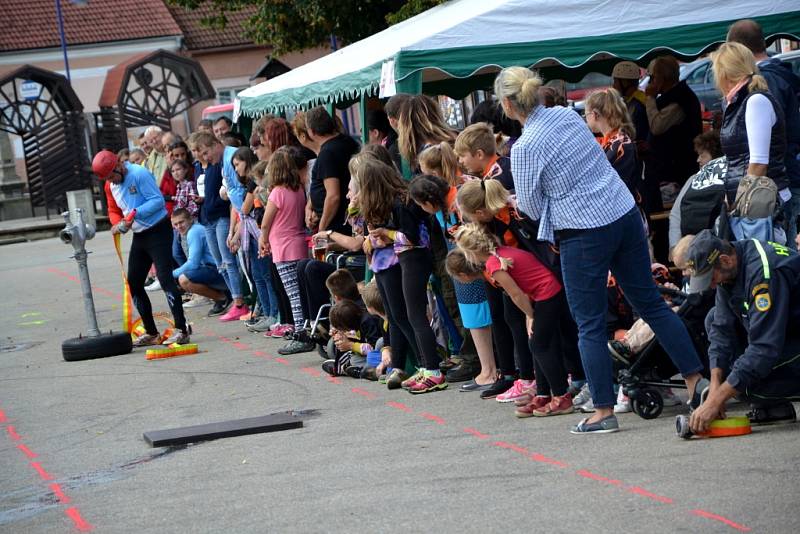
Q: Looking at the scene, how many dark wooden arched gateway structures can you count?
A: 2